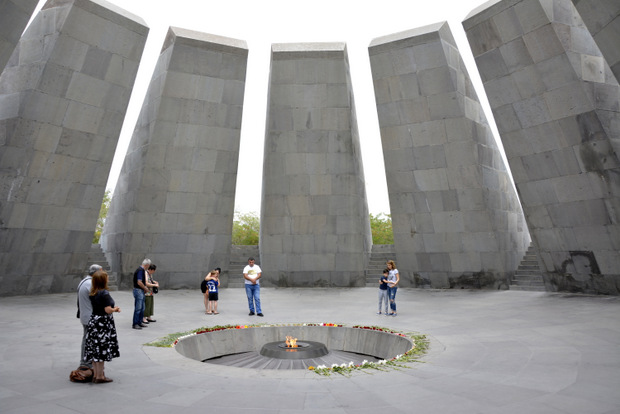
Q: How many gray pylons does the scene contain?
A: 7